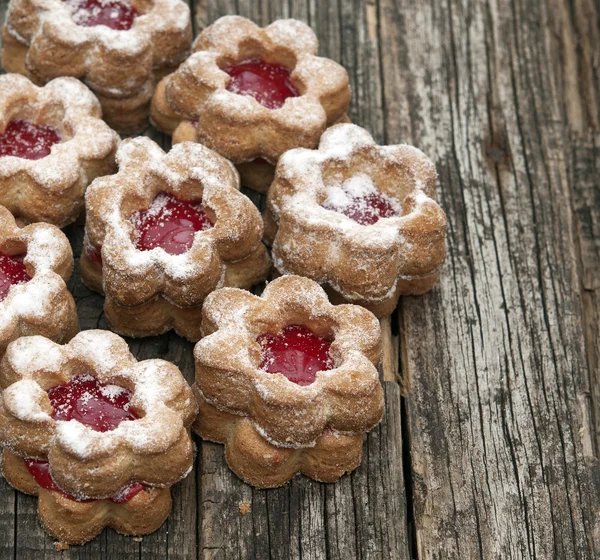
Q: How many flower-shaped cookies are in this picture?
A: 8